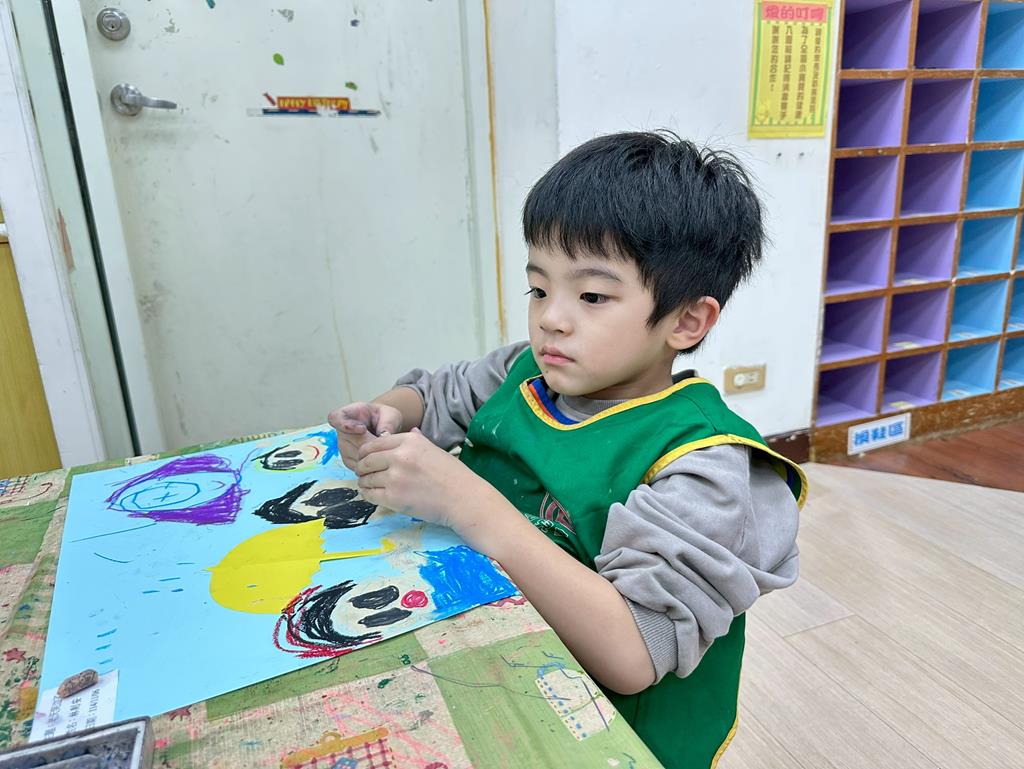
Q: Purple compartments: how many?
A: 12